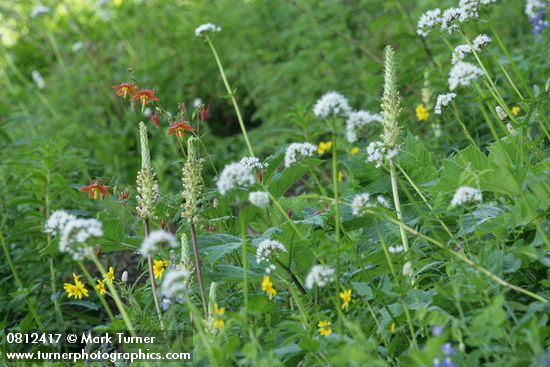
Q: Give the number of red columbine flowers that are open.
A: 4